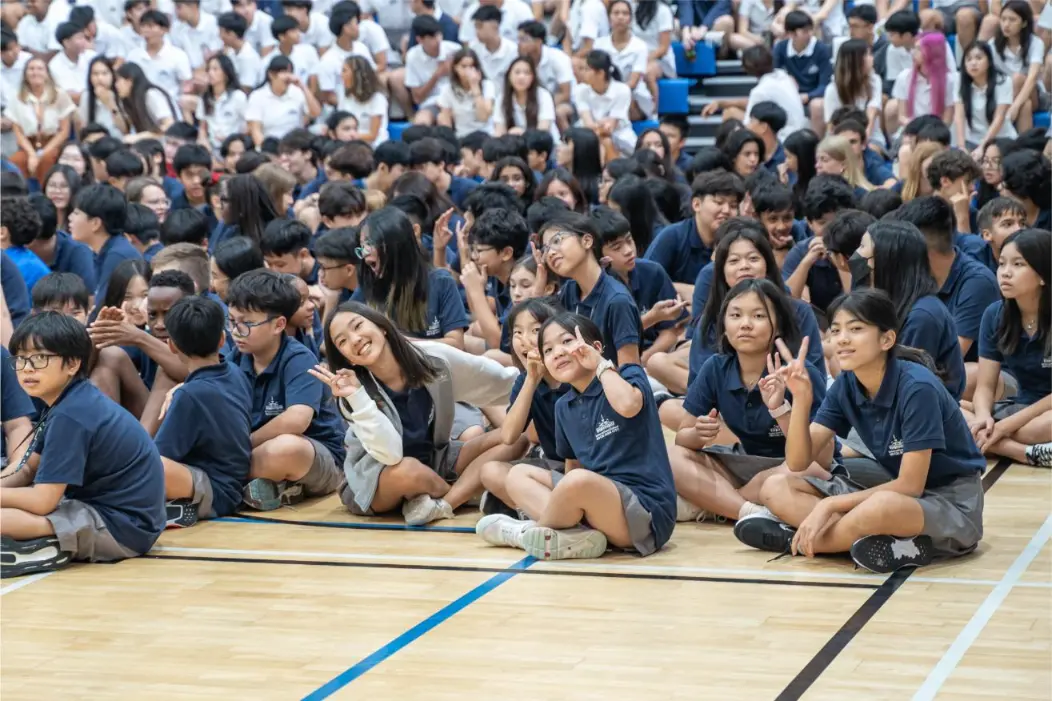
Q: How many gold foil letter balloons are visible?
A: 0